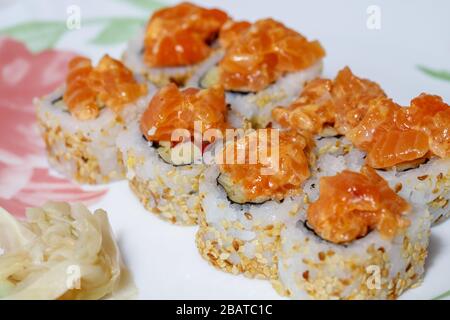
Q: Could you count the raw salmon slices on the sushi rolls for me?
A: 8